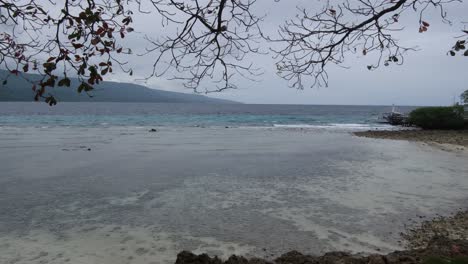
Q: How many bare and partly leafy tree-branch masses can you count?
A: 3